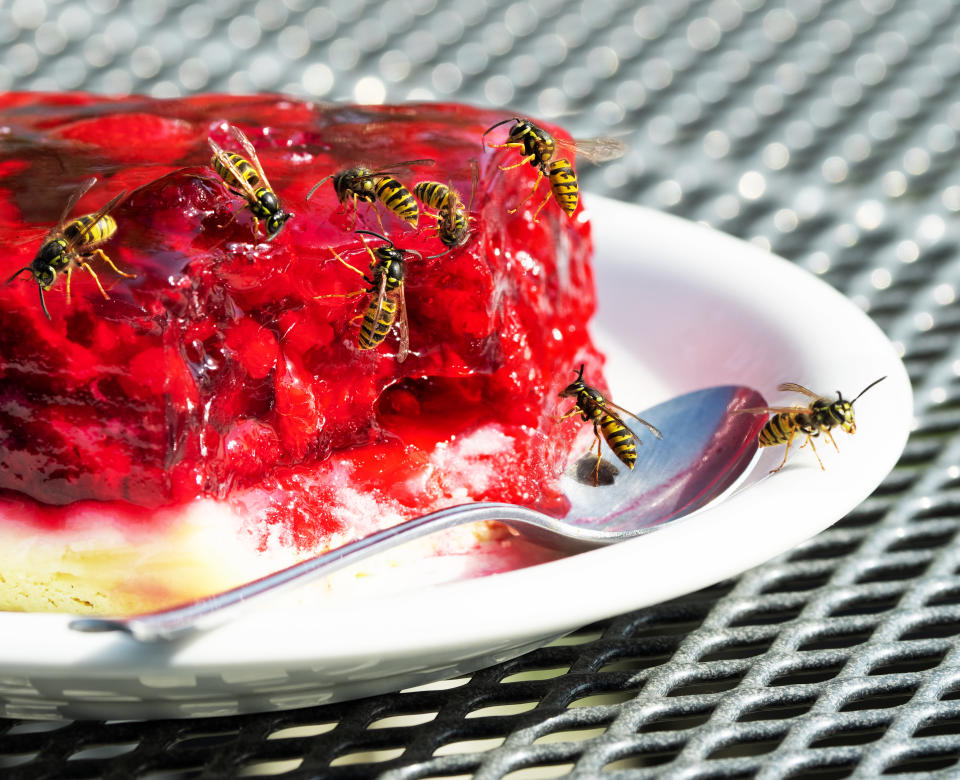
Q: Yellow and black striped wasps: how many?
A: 8